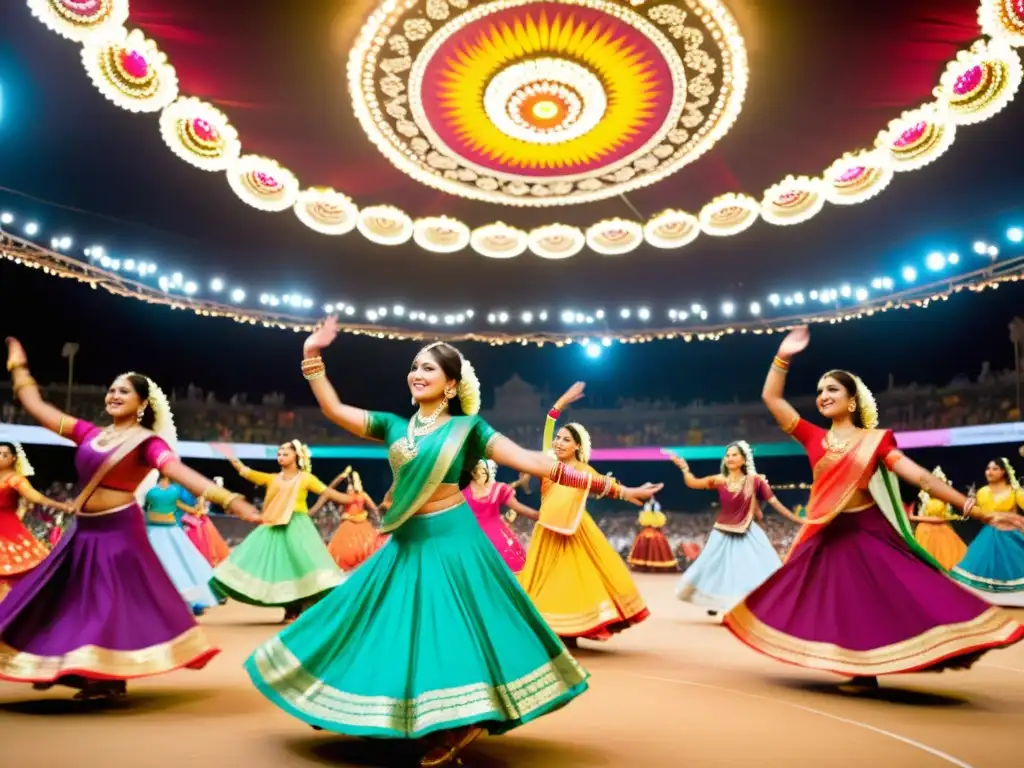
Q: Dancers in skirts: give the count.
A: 14